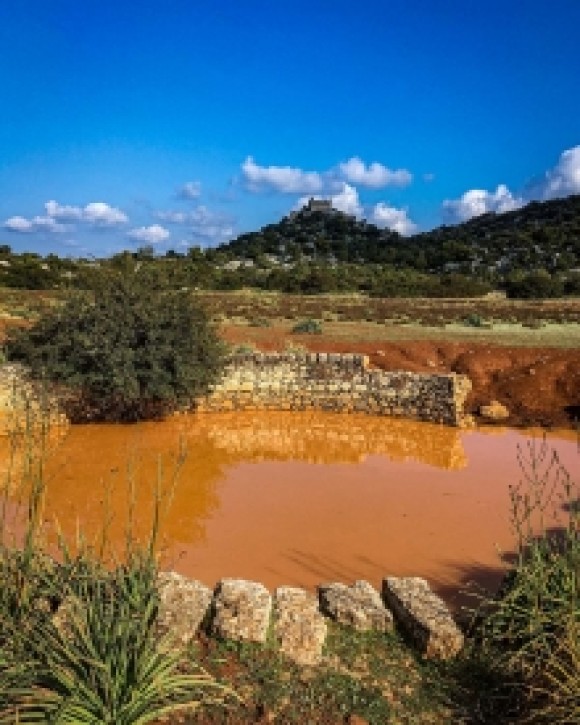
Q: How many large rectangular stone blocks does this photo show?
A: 5